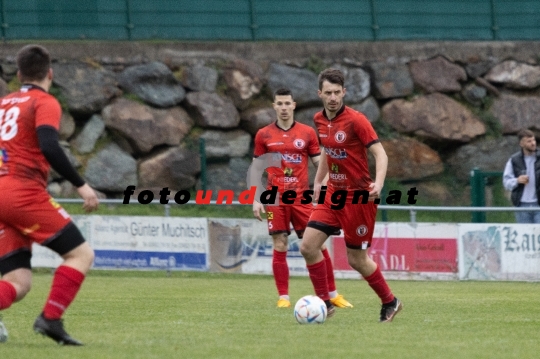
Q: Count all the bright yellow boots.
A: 2